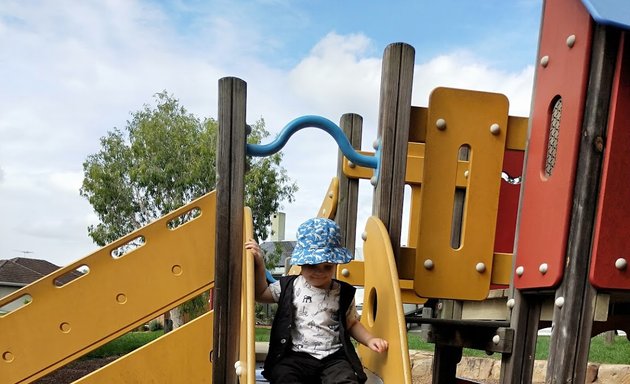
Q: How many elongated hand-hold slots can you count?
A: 4